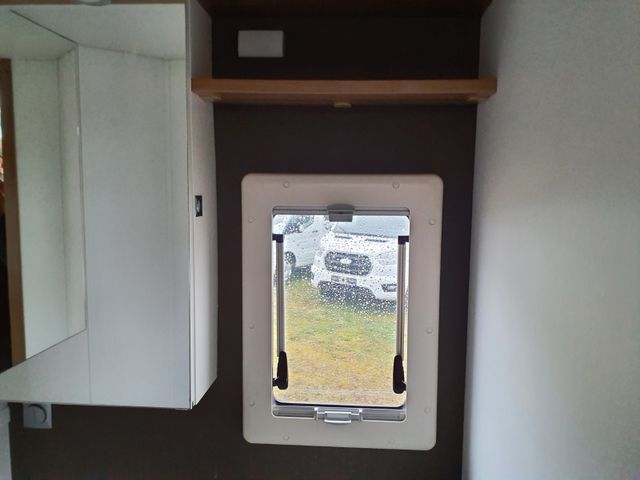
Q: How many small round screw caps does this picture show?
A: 10